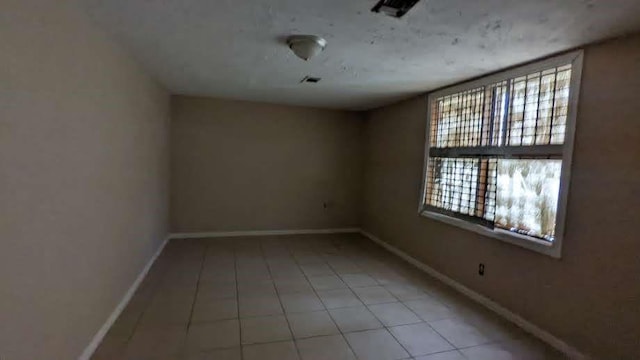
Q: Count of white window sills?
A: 1